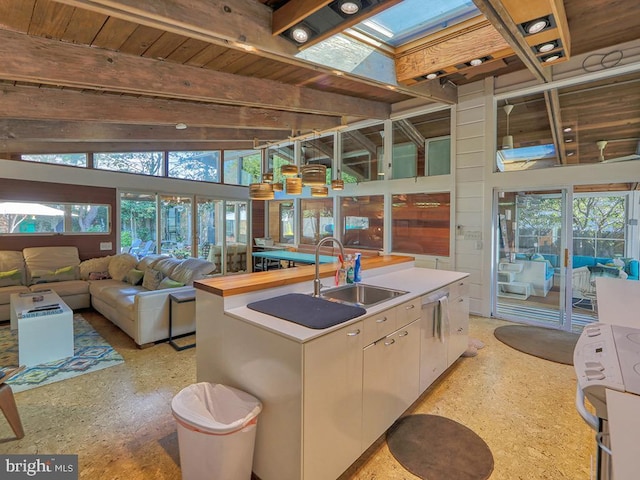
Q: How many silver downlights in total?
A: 7